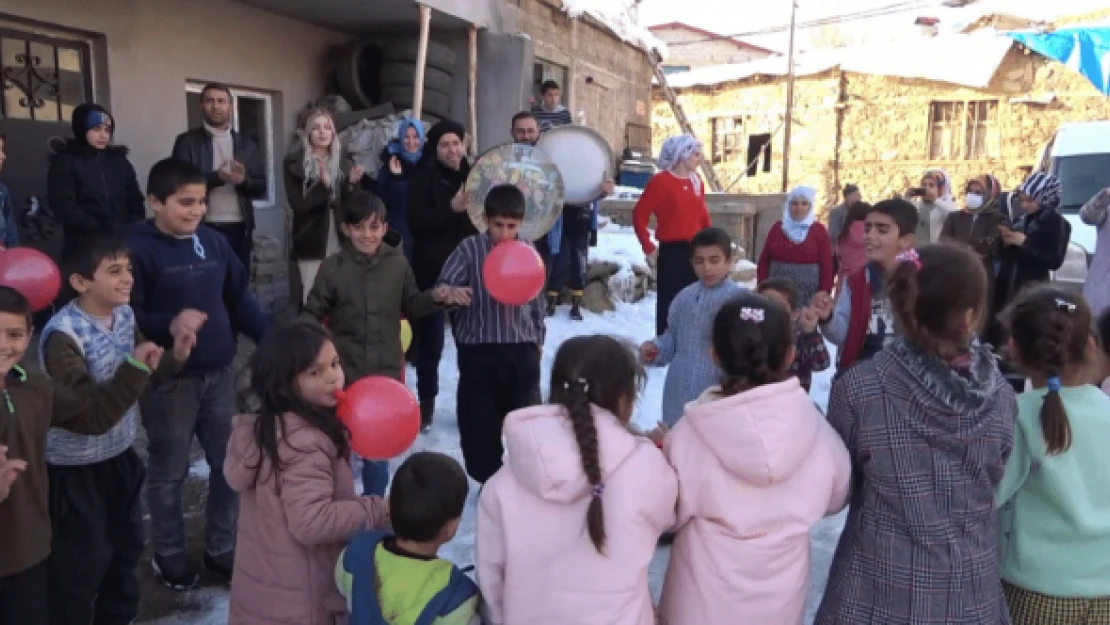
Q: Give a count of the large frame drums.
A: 2